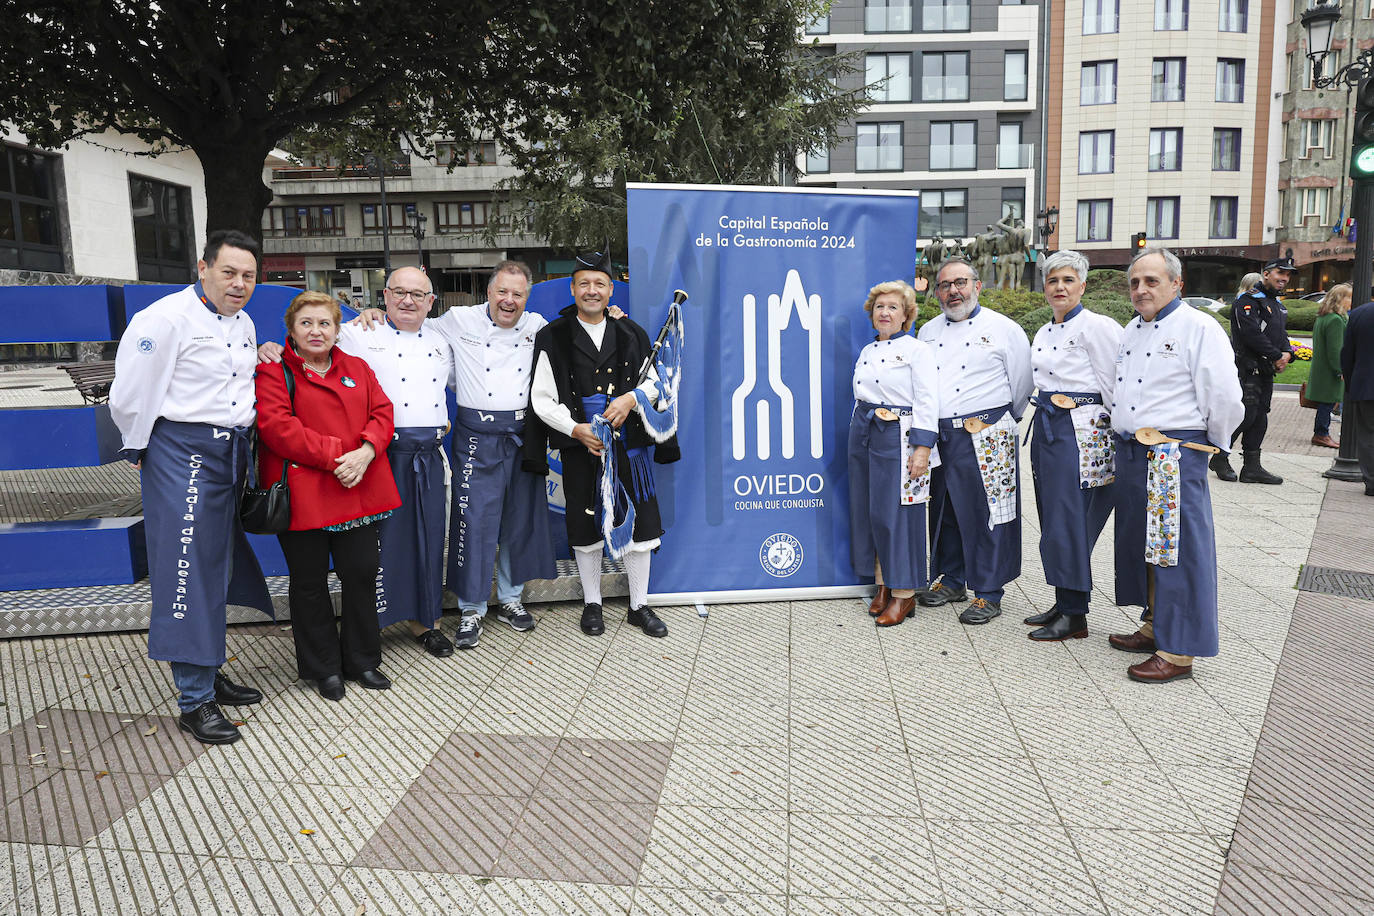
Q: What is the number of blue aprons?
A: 7